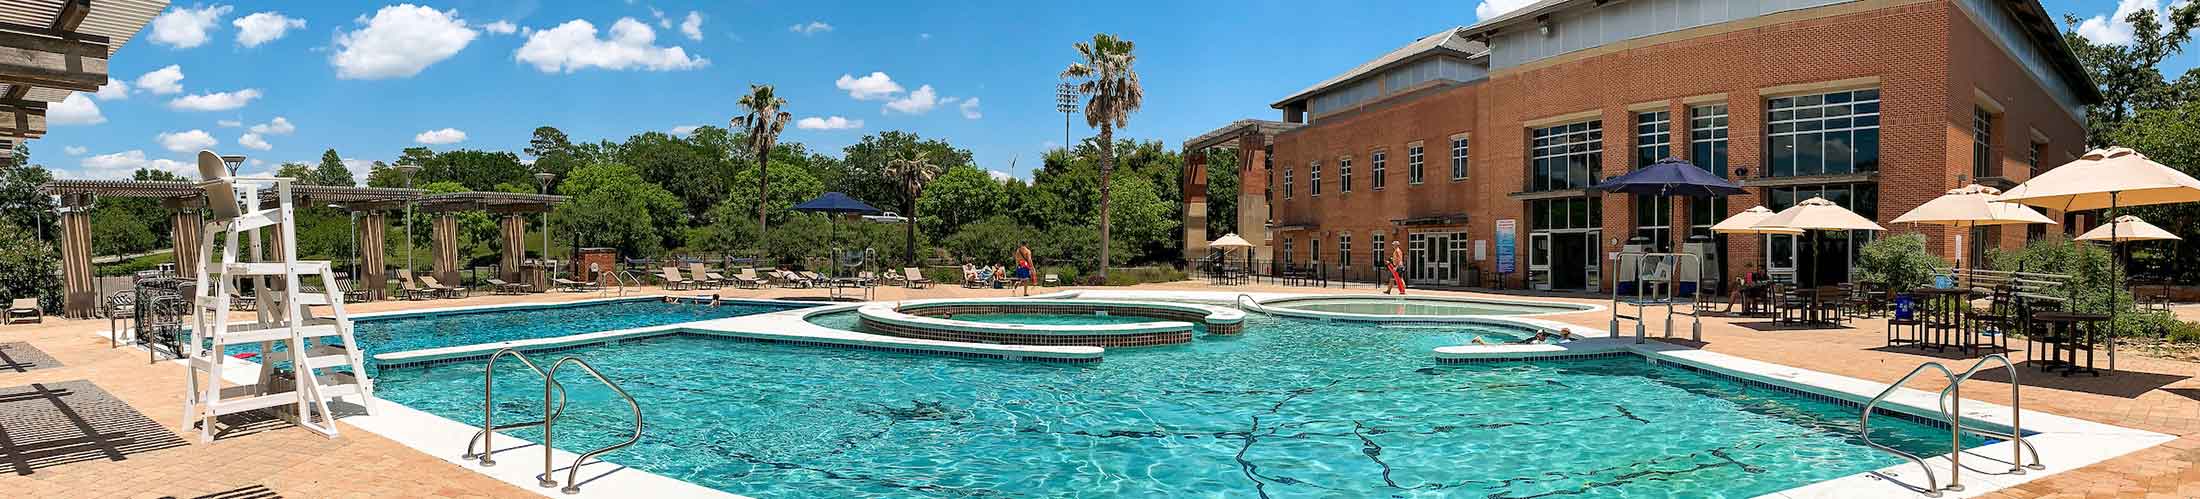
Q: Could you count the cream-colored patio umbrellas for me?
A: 6